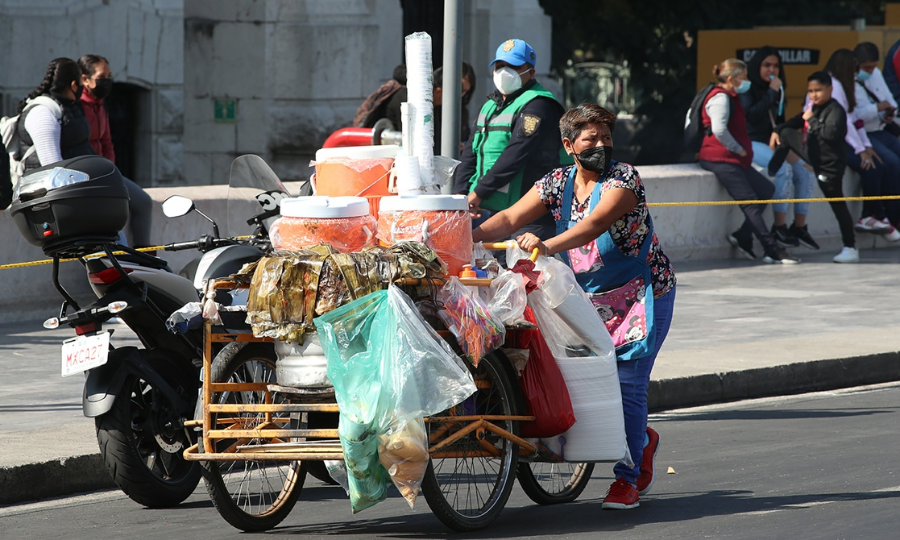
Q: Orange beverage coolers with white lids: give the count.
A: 3